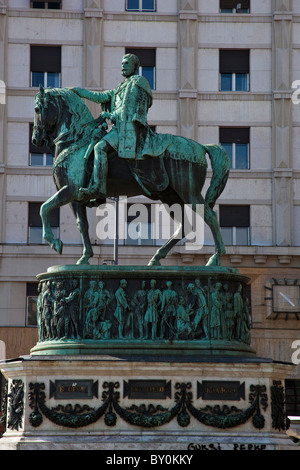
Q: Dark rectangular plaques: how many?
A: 3